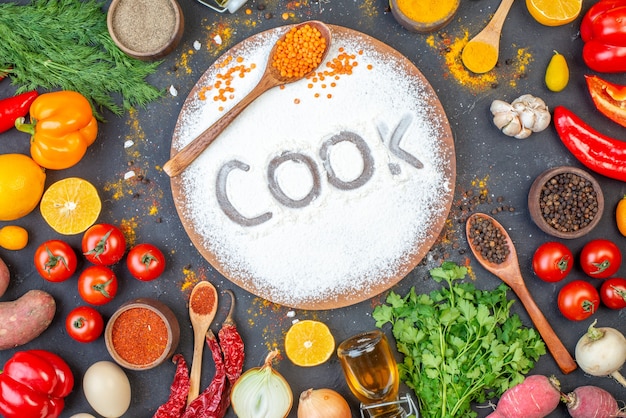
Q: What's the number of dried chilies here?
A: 3